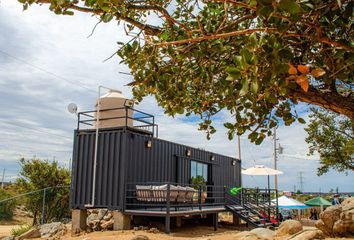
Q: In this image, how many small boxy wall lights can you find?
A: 4